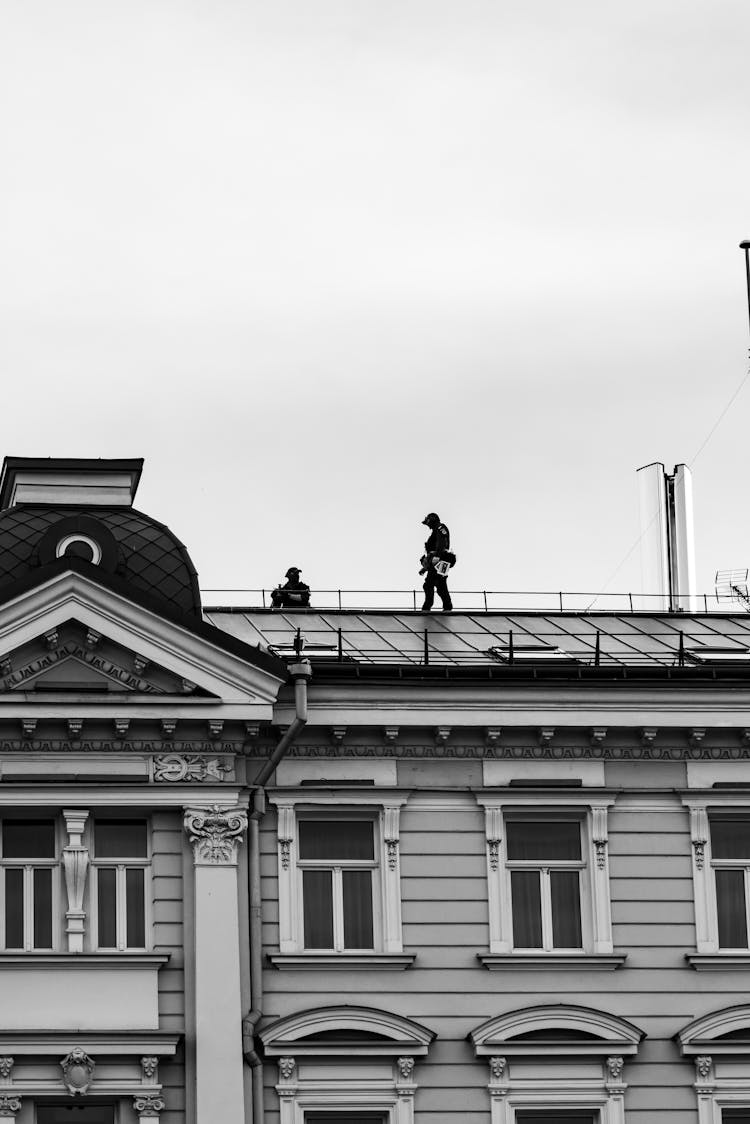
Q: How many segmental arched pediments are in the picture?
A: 3